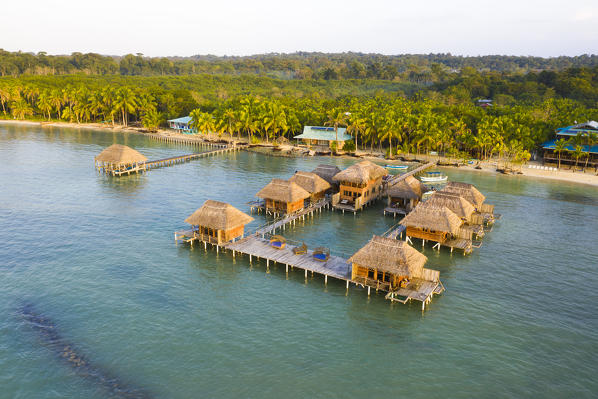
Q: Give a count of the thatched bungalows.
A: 11